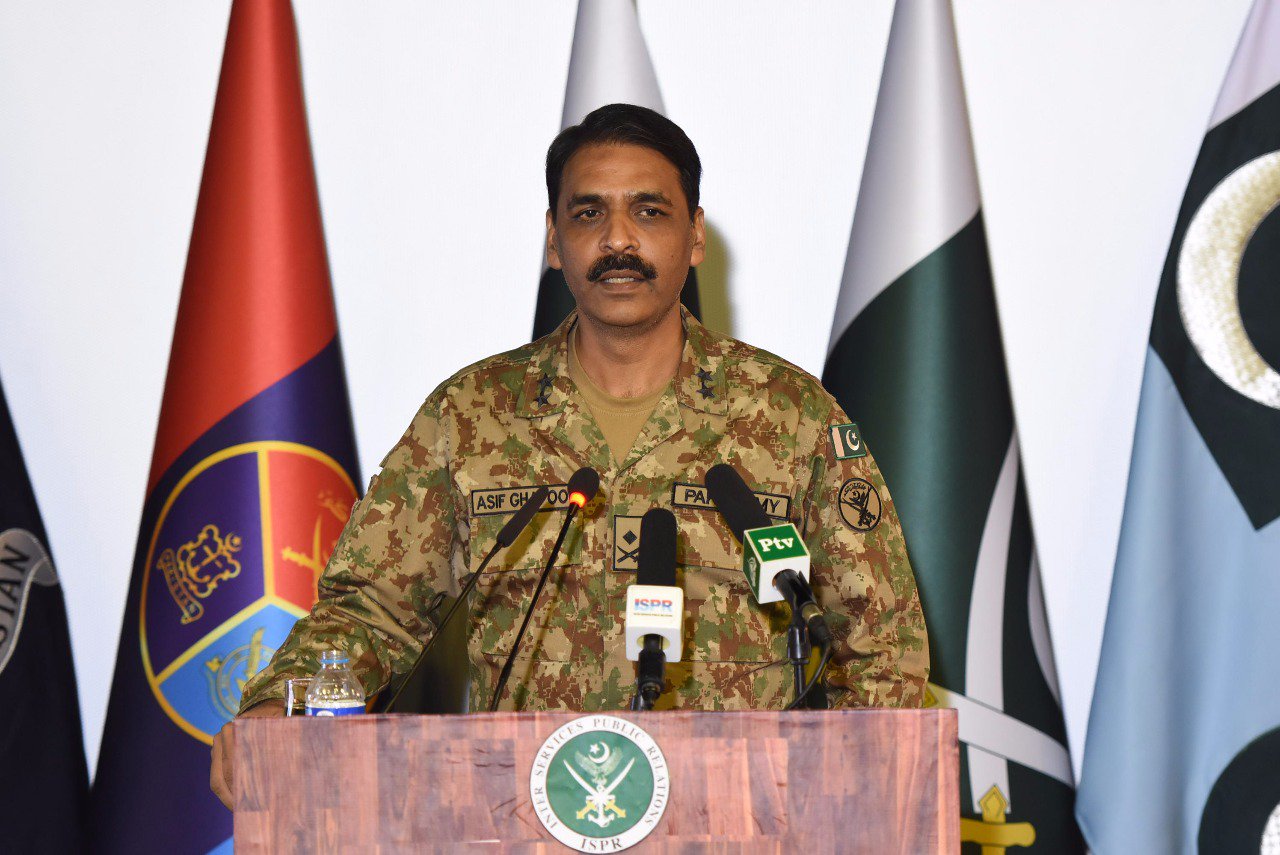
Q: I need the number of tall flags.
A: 5